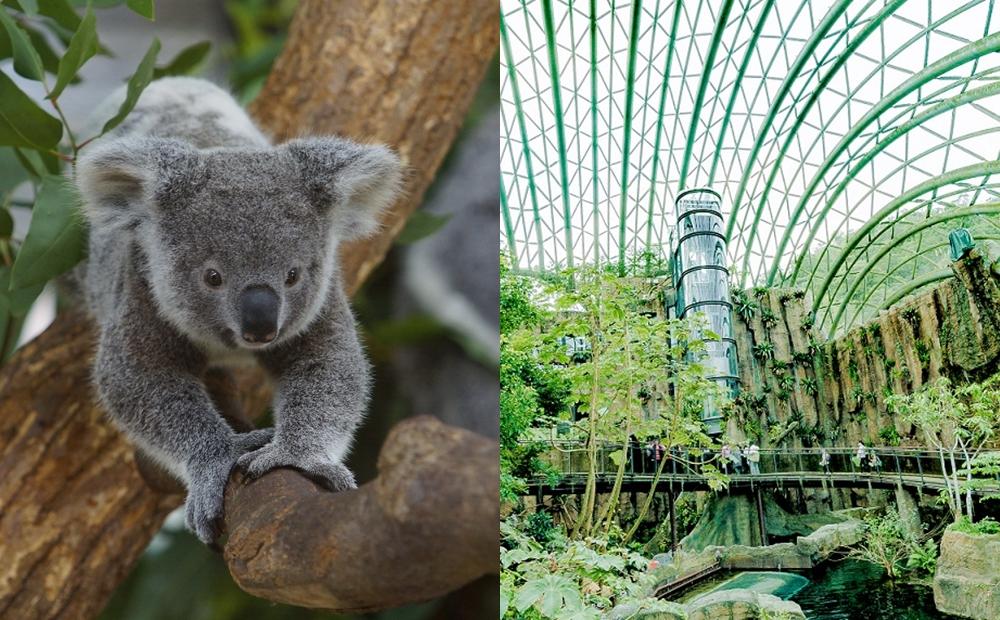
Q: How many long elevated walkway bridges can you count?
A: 1